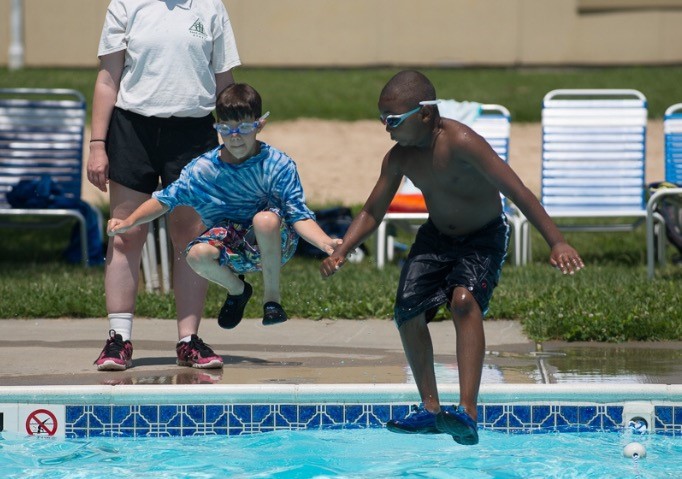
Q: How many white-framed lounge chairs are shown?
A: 4